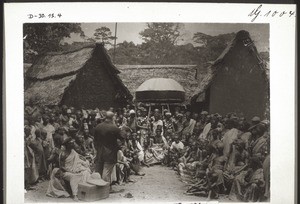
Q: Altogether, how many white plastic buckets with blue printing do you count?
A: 0